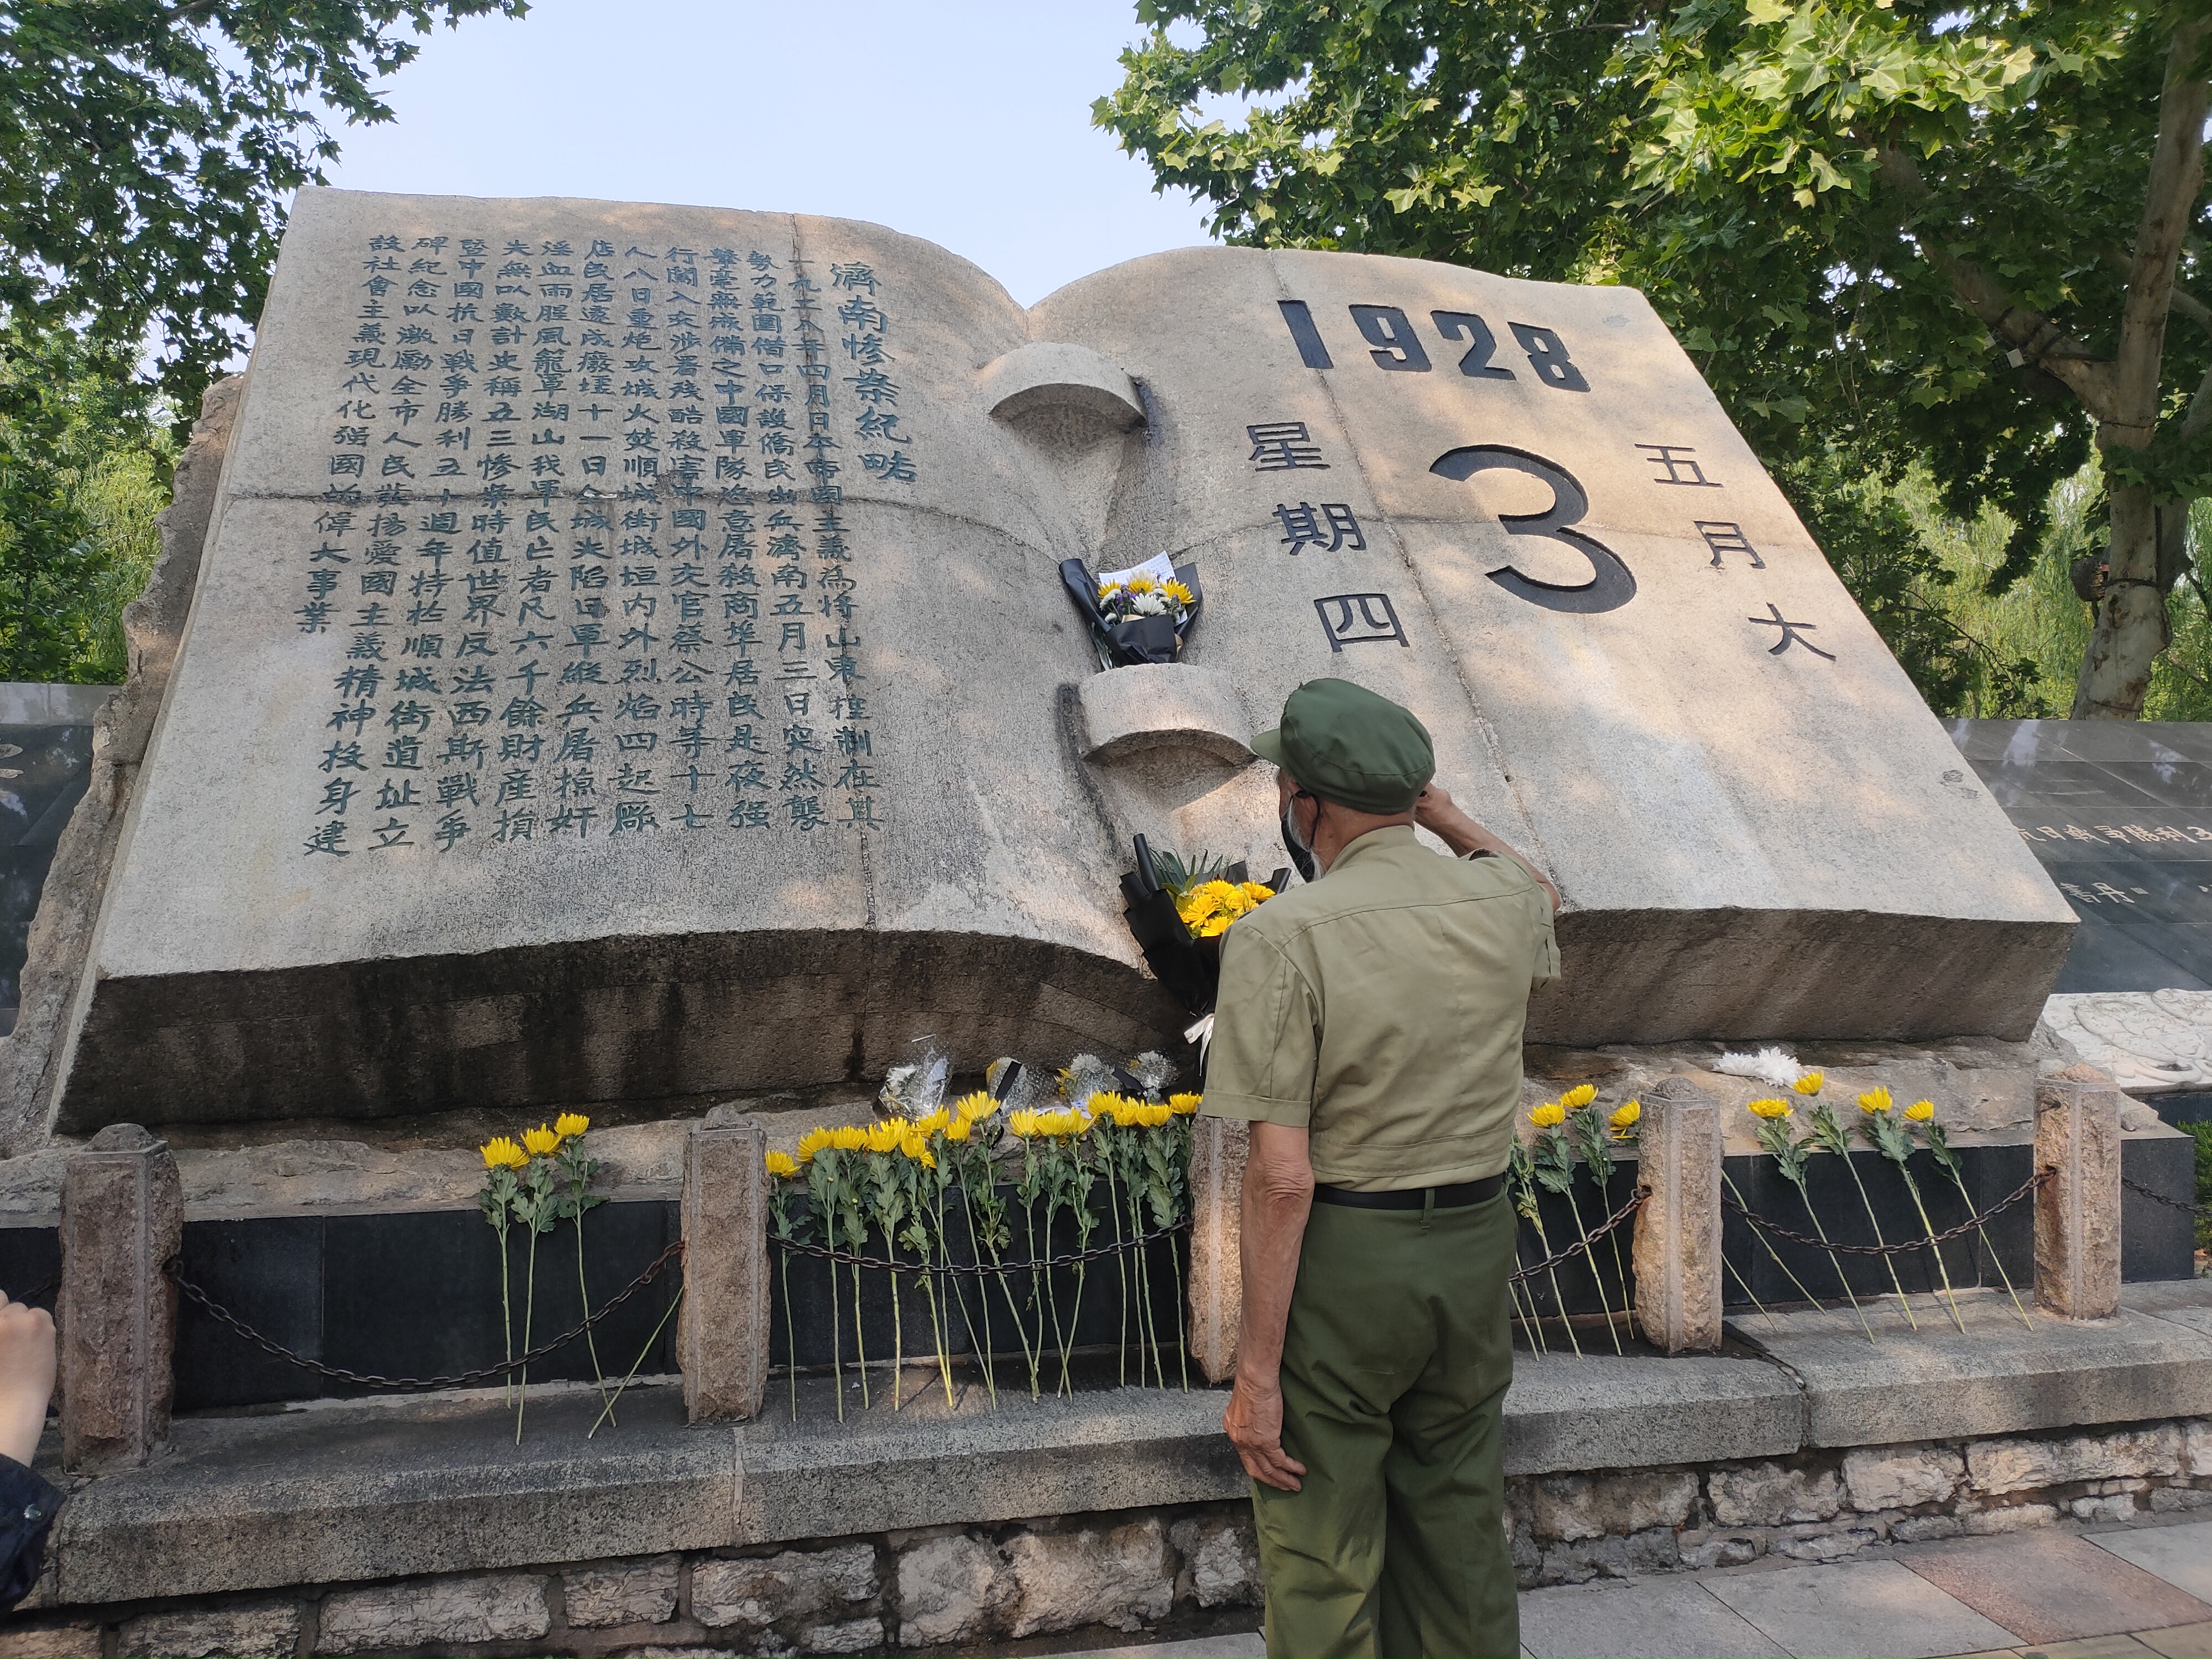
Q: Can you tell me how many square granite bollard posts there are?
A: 5